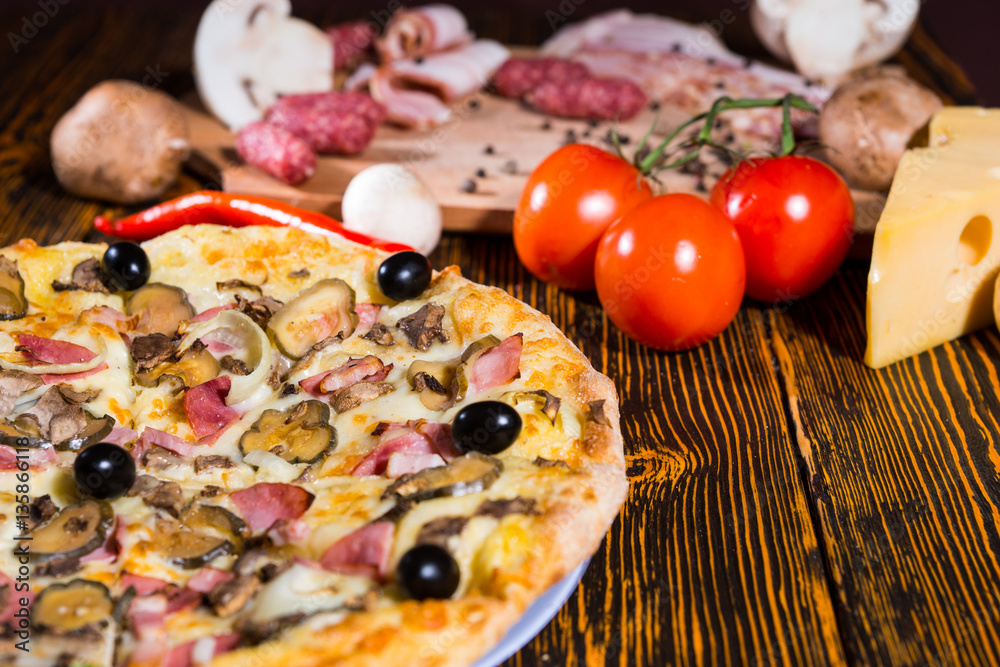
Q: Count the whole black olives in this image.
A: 5